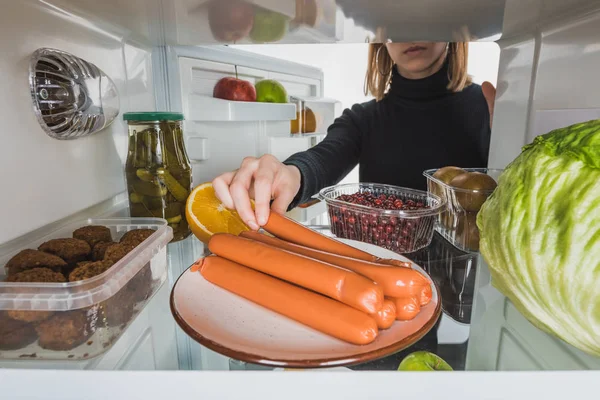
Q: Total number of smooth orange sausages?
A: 7